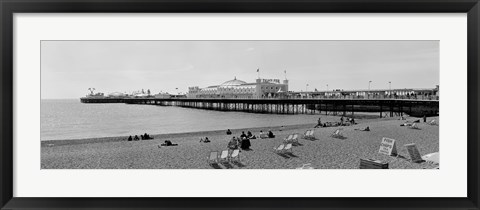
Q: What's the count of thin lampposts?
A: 4